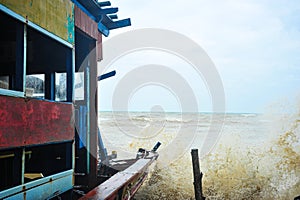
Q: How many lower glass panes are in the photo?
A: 2